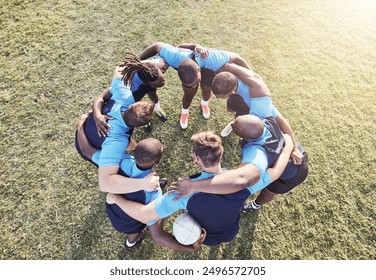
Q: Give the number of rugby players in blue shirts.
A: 7